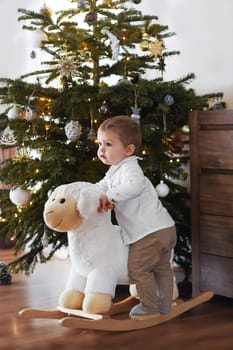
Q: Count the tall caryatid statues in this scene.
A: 0